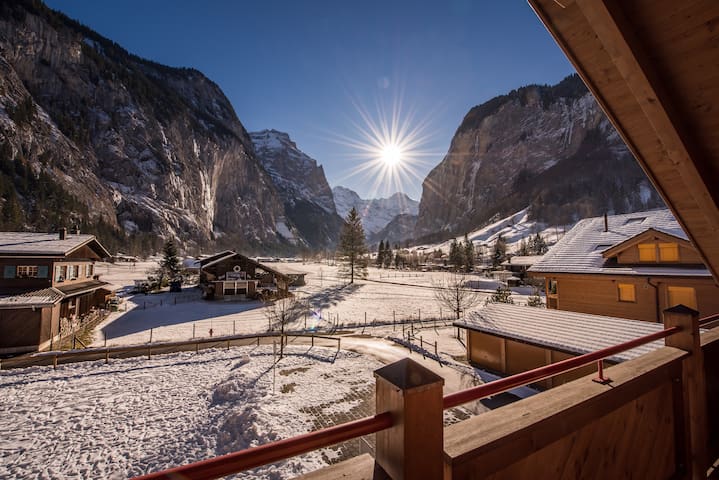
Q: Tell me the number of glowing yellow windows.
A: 4